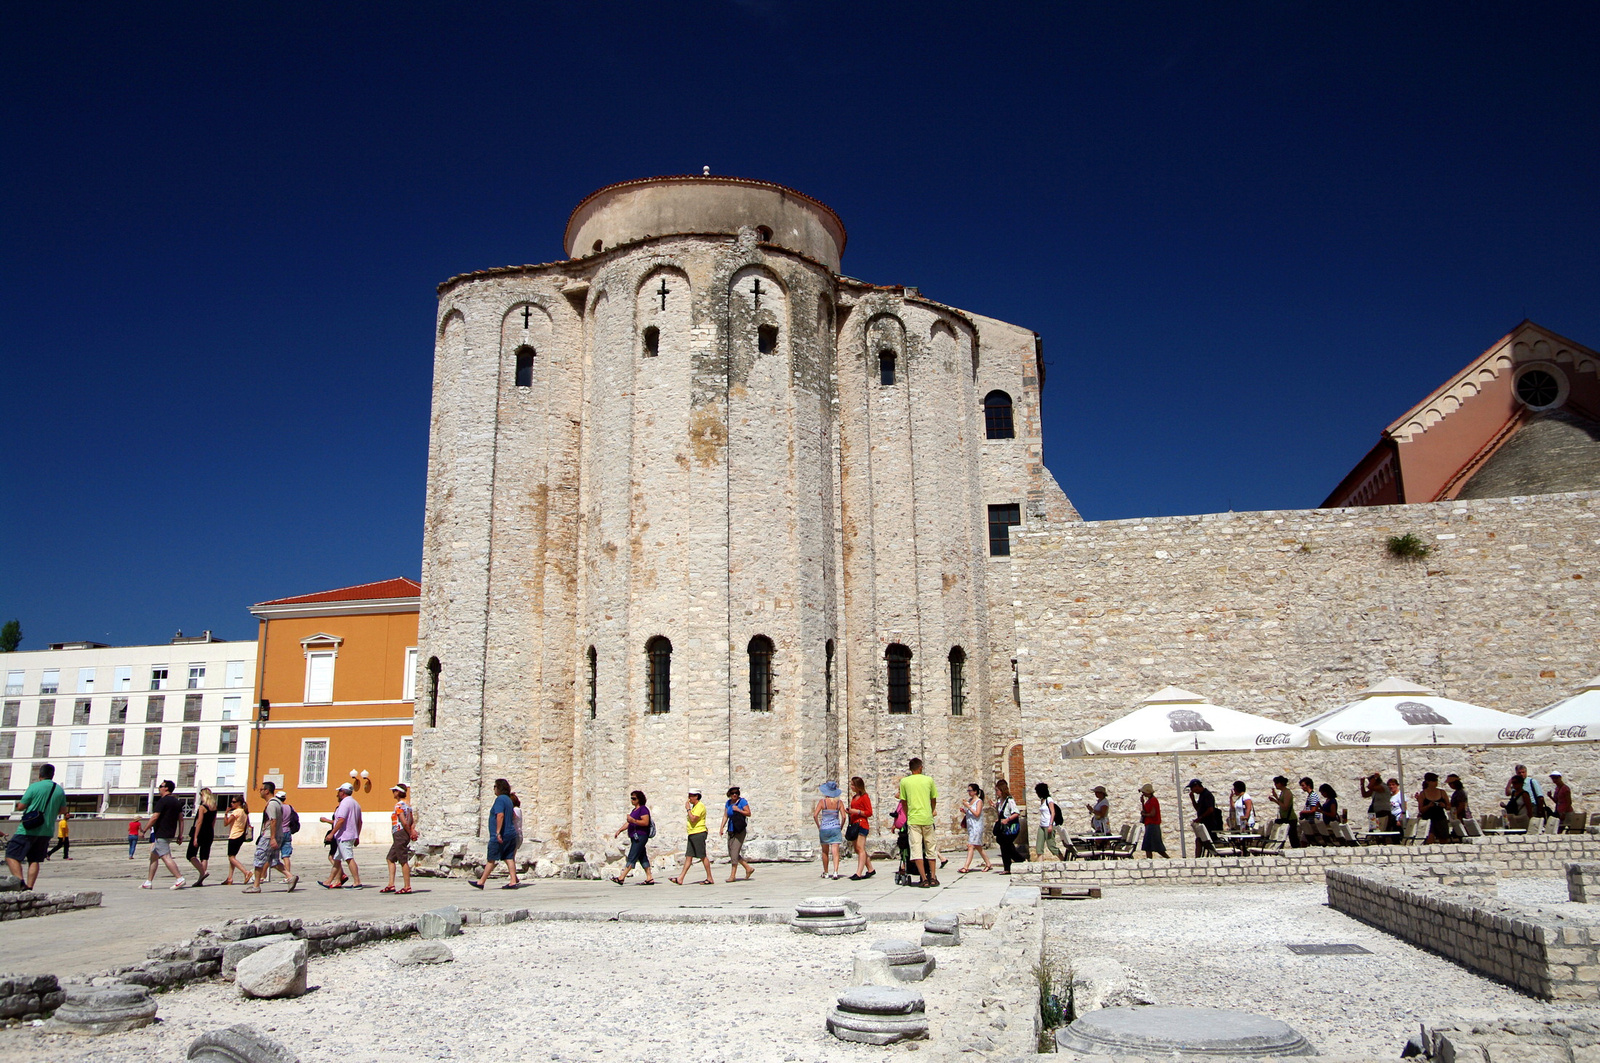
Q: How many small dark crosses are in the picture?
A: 3